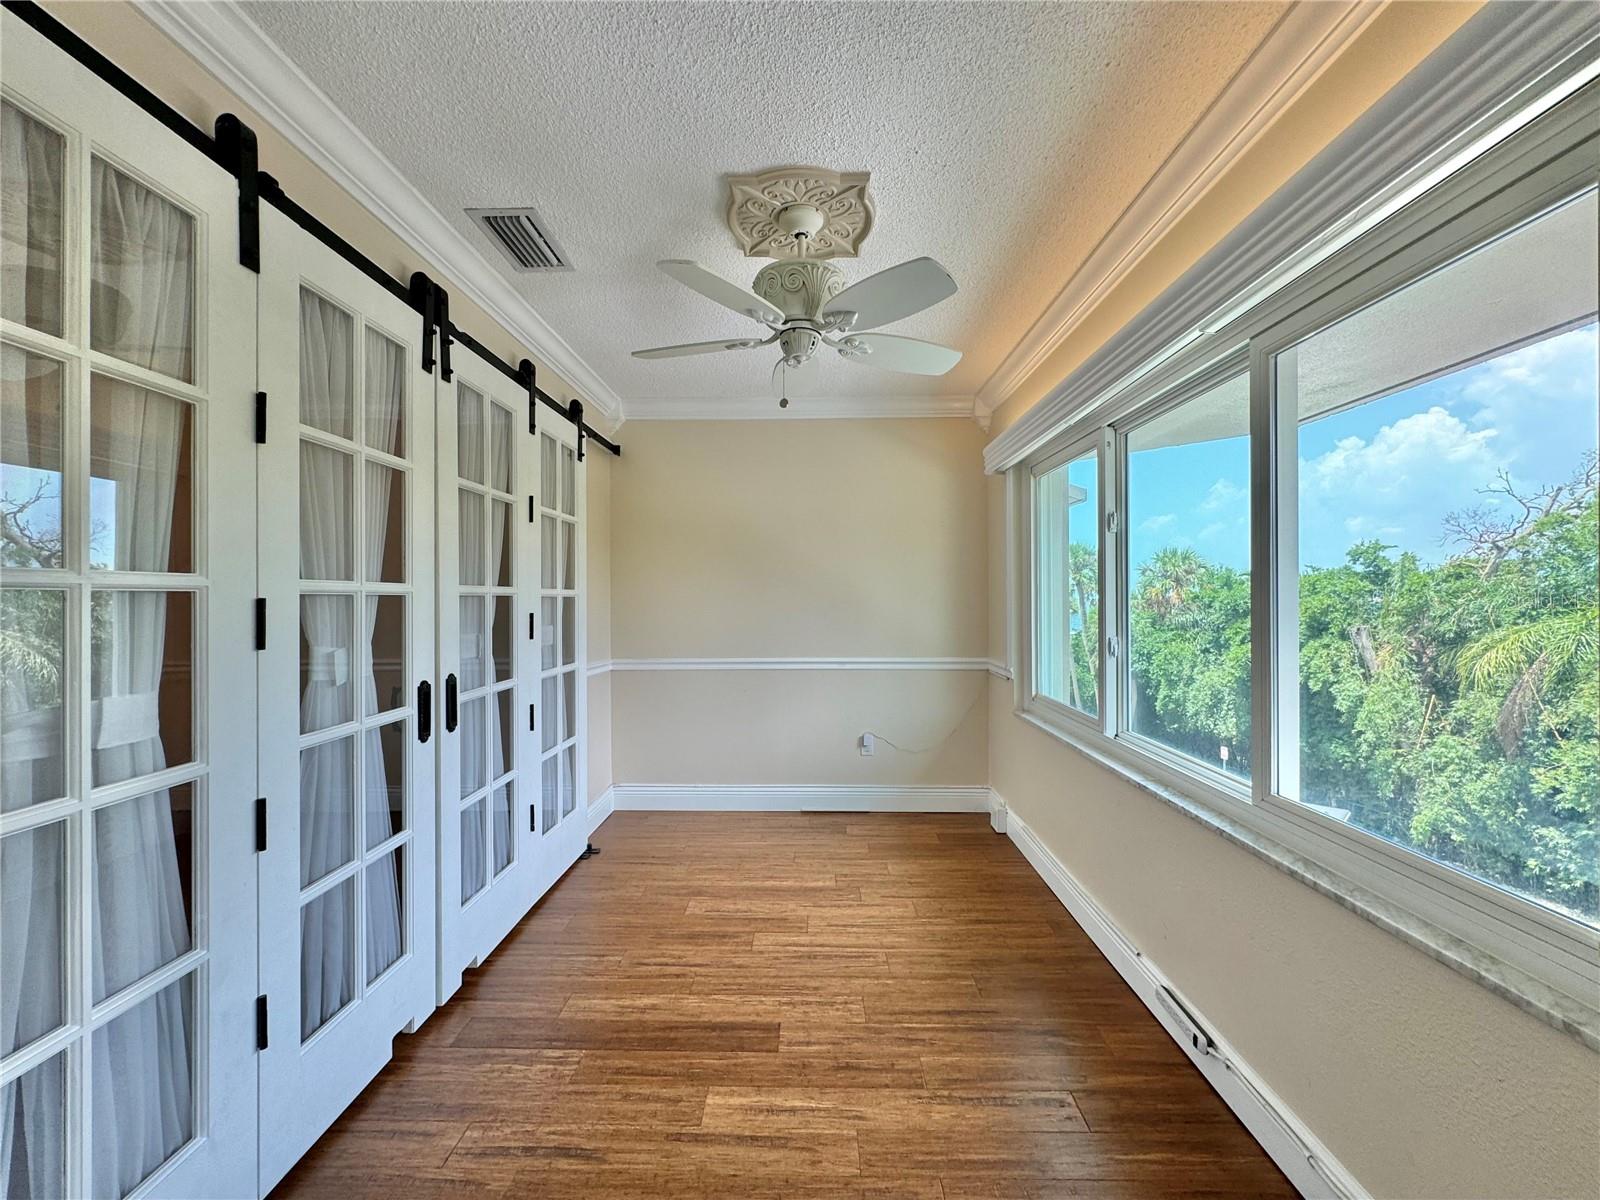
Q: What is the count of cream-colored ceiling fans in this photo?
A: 1